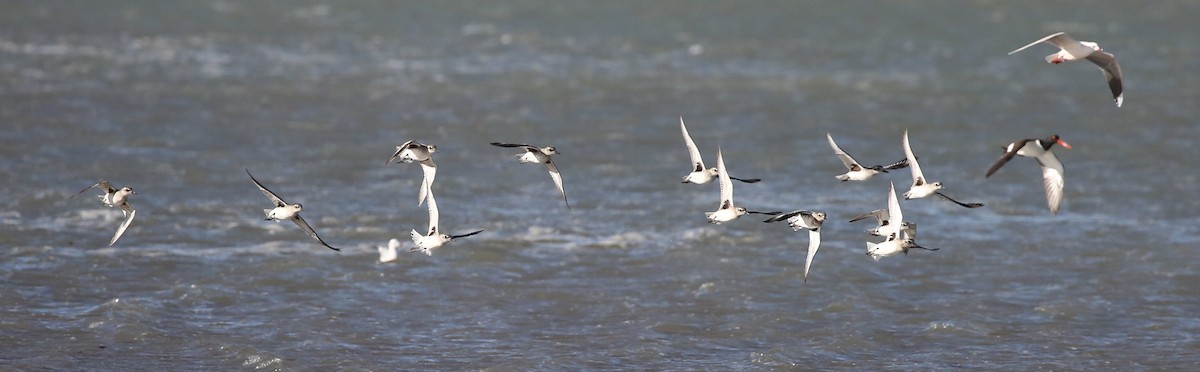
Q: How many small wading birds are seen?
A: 12